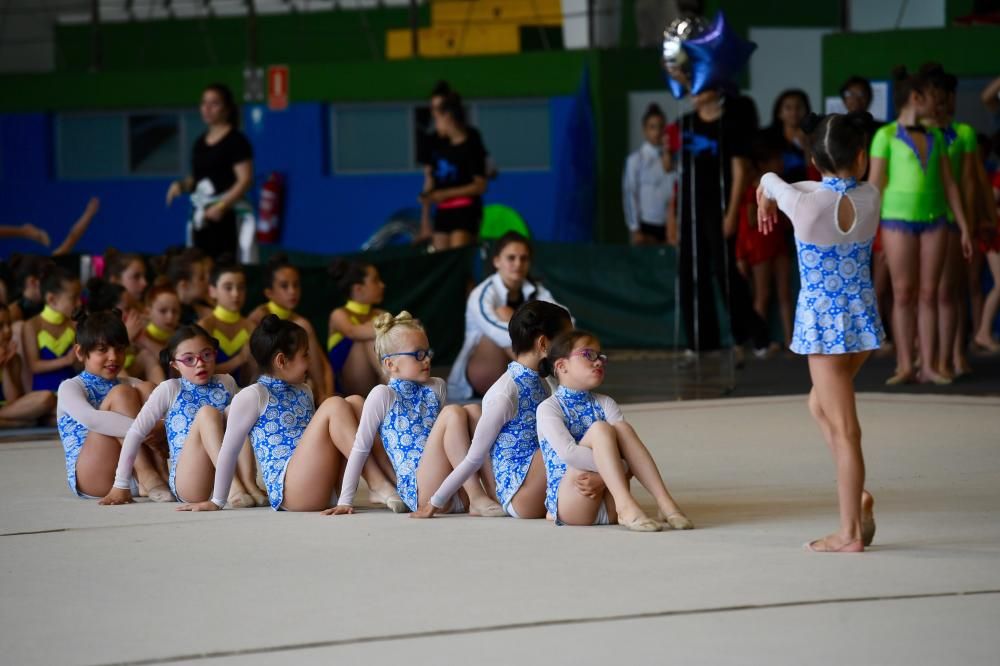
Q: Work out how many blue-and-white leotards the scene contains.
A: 7